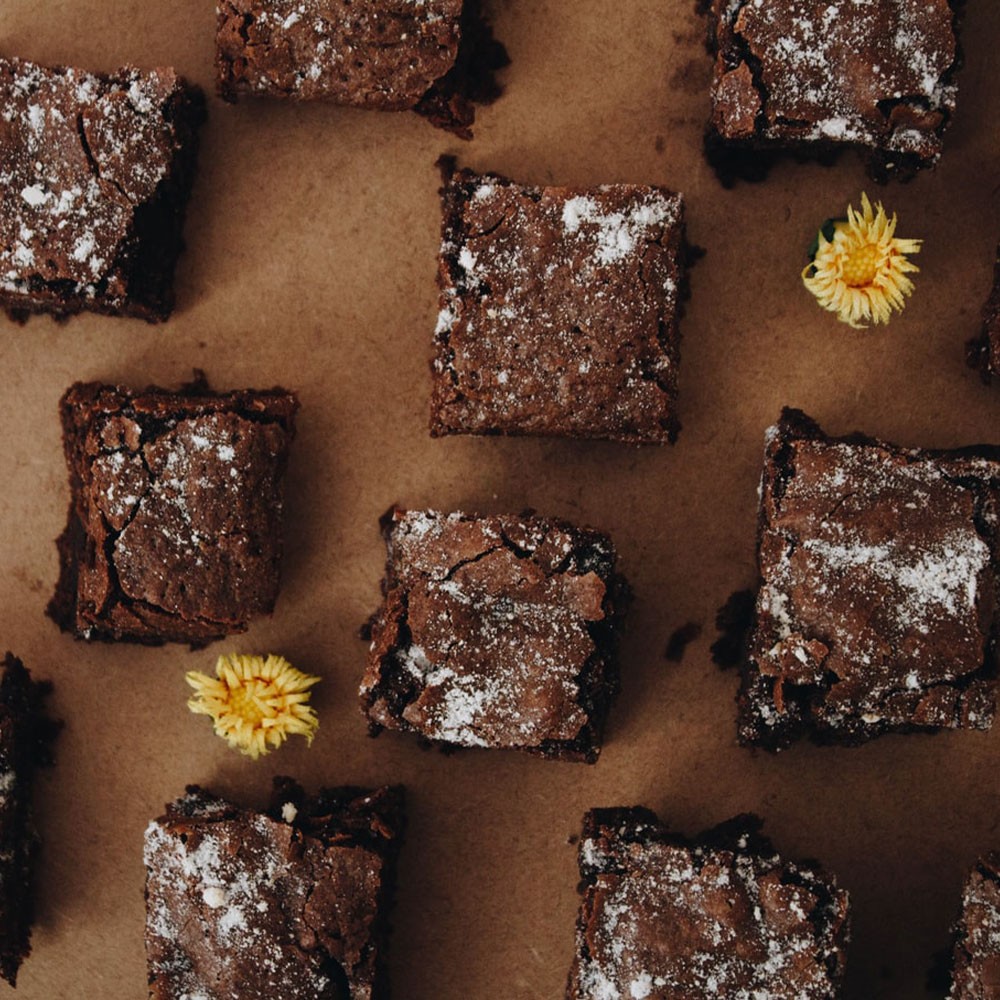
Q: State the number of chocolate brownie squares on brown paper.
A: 12